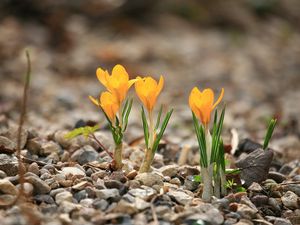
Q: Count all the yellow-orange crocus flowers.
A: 4